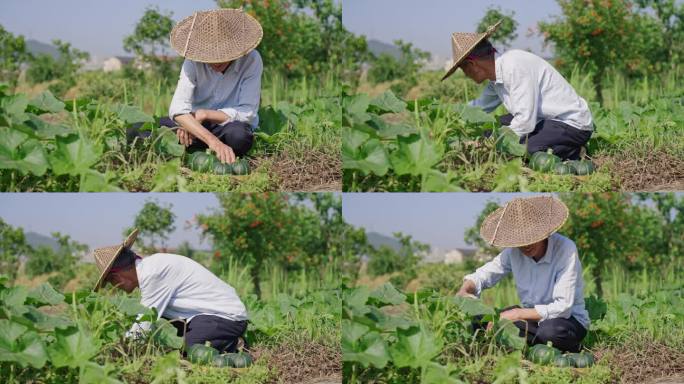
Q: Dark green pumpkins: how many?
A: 12